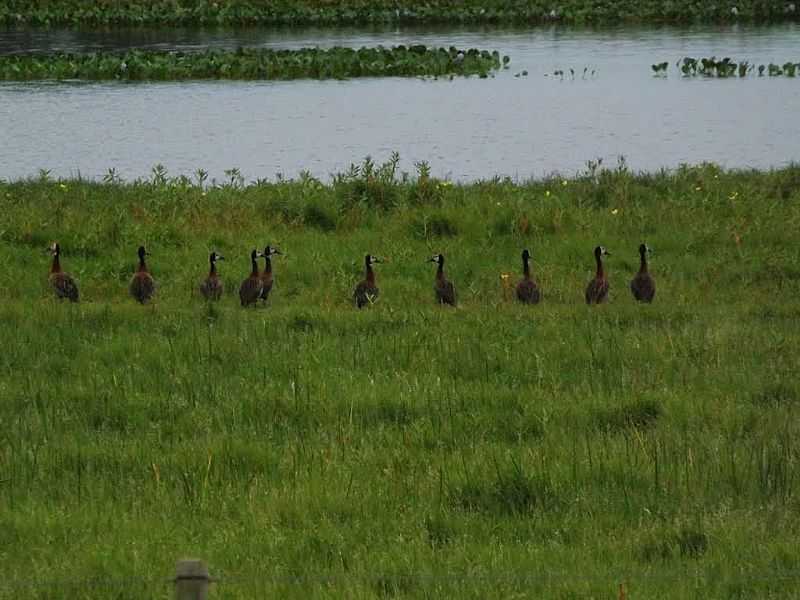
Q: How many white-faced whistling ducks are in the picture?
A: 10